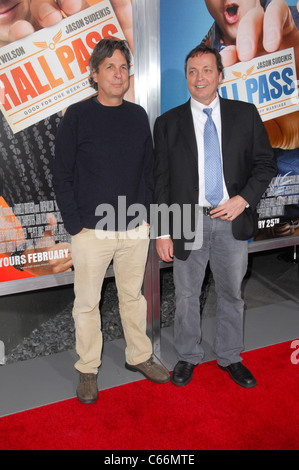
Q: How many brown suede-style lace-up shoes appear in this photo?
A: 2